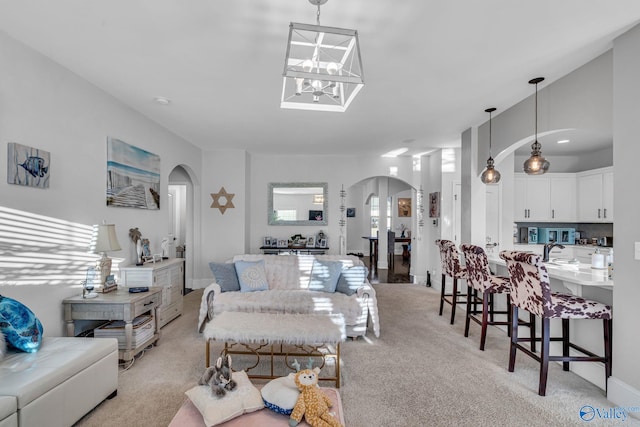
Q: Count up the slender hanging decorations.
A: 2